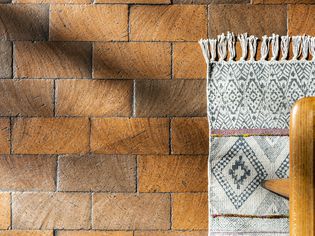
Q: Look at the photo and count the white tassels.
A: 12